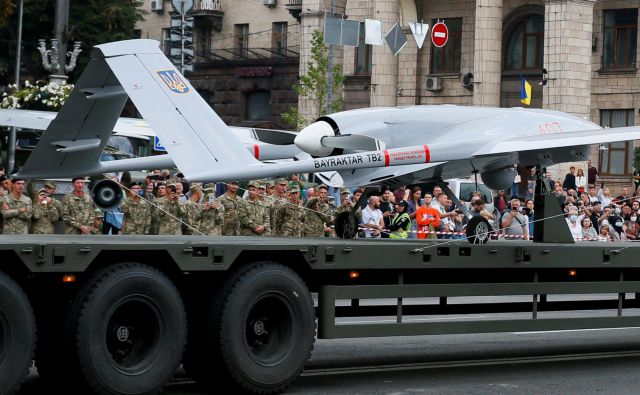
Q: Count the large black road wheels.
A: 3